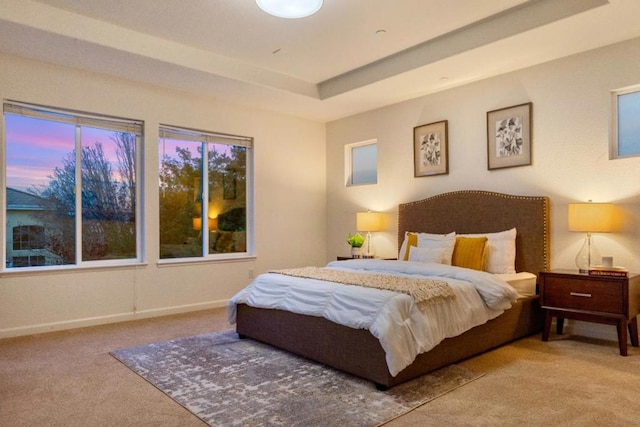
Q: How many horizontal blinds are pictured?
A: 2